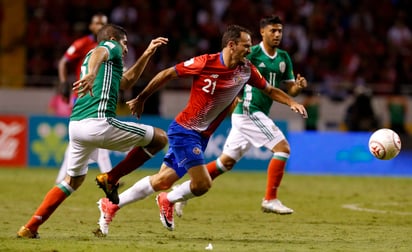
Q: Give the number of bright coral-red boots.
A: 2